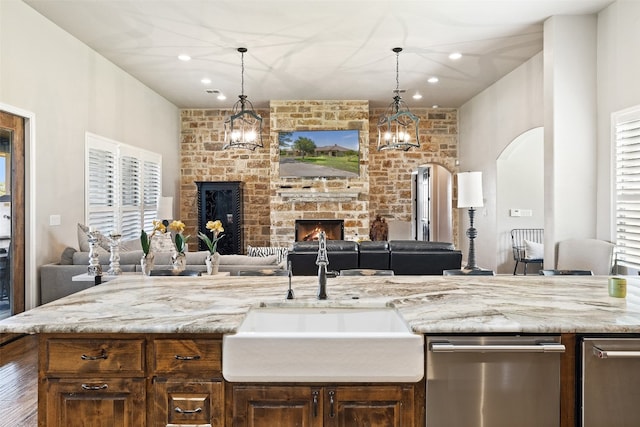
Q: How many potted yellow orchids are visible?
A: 3